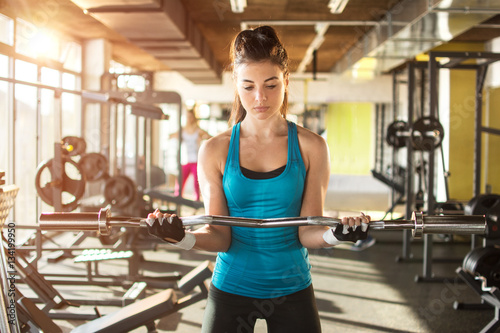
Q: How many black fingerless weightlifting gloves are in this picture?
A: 2